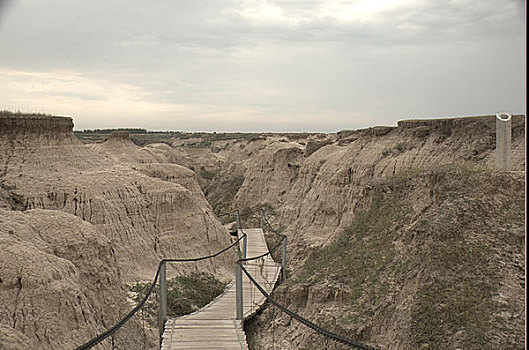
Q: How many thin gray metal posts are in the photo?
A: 6